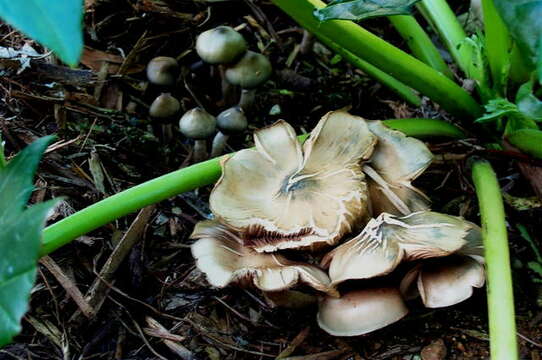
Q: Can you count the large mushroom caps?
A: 6